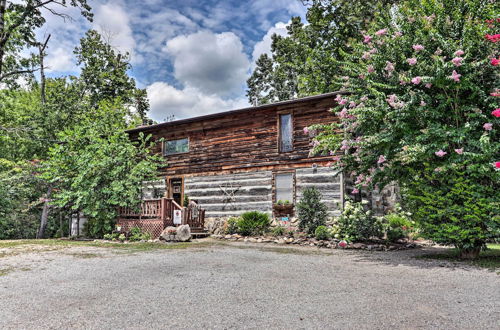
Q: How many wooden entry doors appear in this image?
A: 1